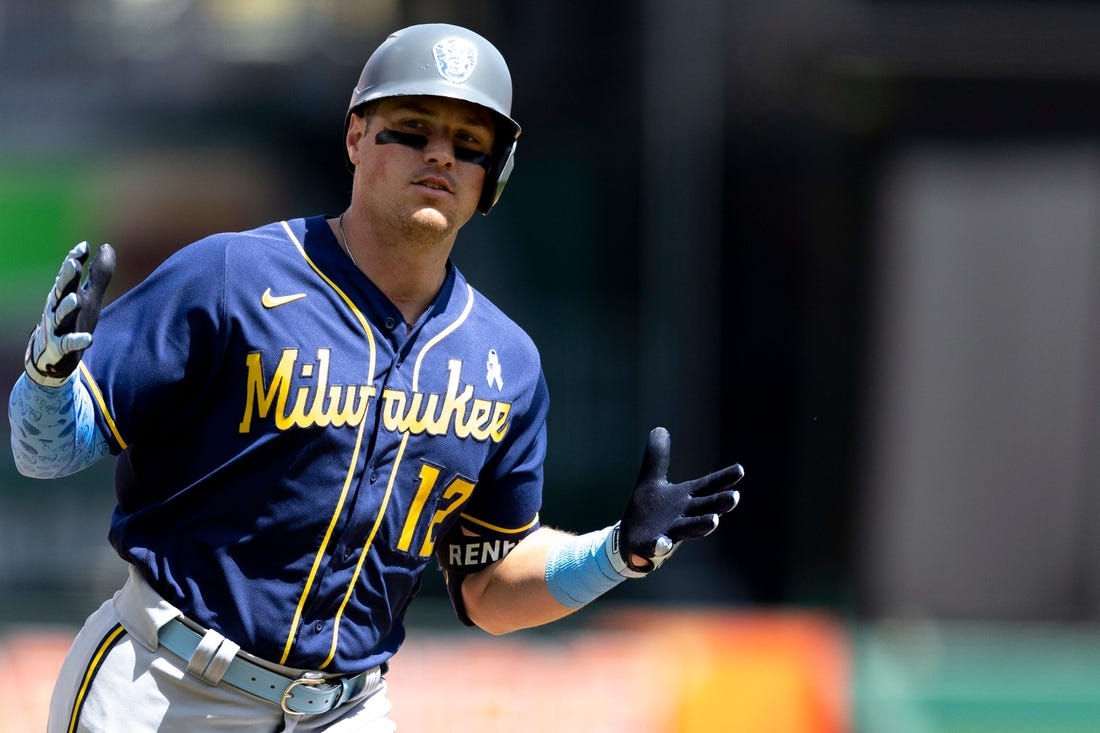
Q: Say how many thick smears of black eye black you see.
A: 2